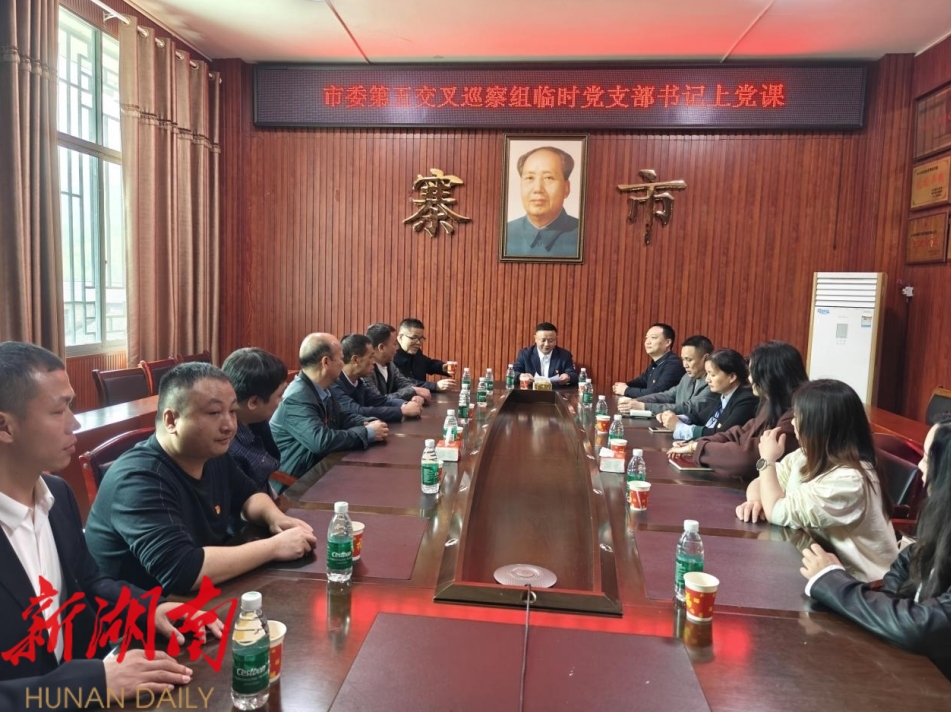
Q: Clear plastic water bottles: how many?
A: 15